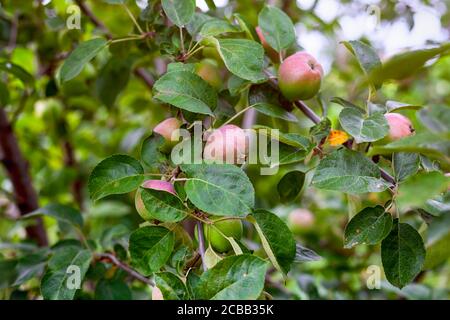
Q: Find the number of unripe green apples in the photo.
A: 1